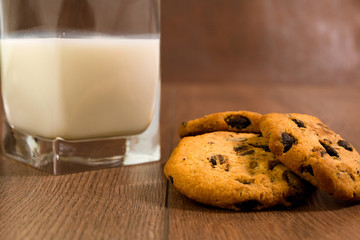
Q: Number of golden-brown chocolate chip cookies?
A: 3